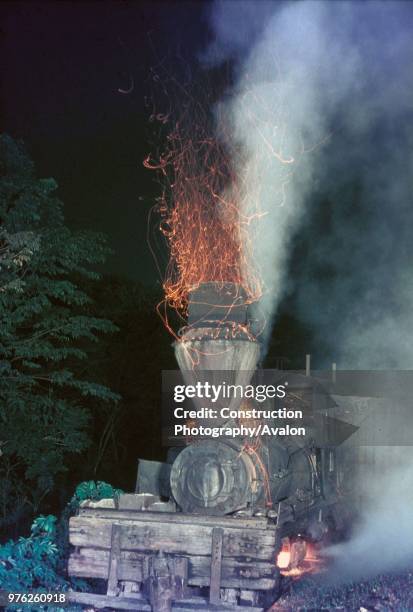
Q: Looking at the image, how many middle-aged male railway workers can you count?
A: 0